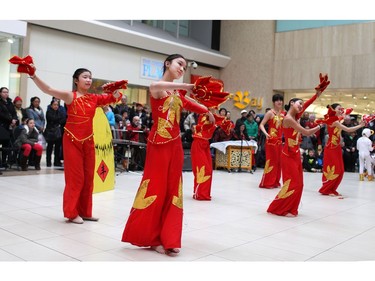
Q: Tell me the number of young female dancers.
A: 6